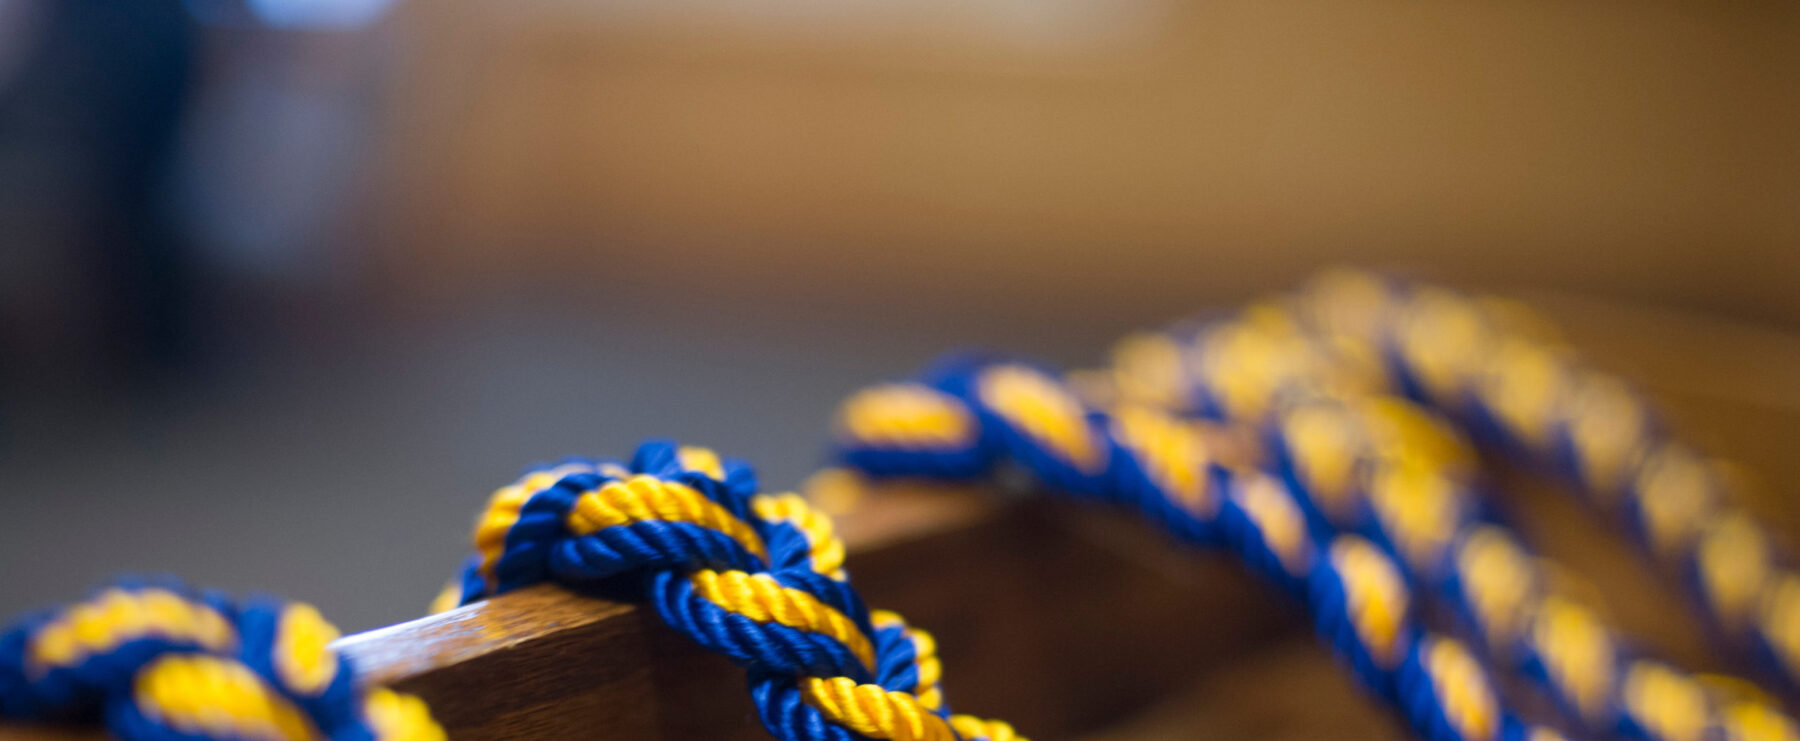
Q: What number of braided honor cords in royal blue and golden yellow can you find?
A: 5